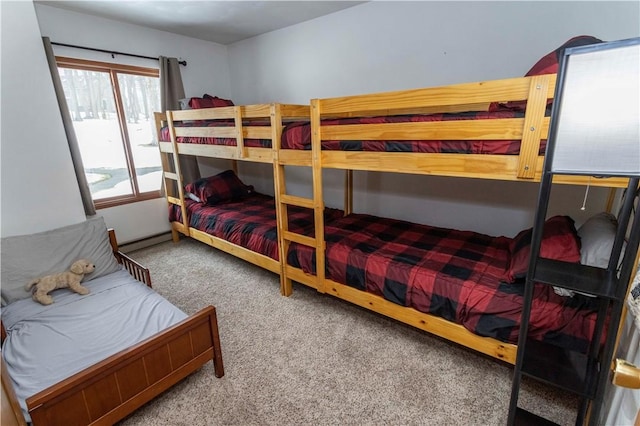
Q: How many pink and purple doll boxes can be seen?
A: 0